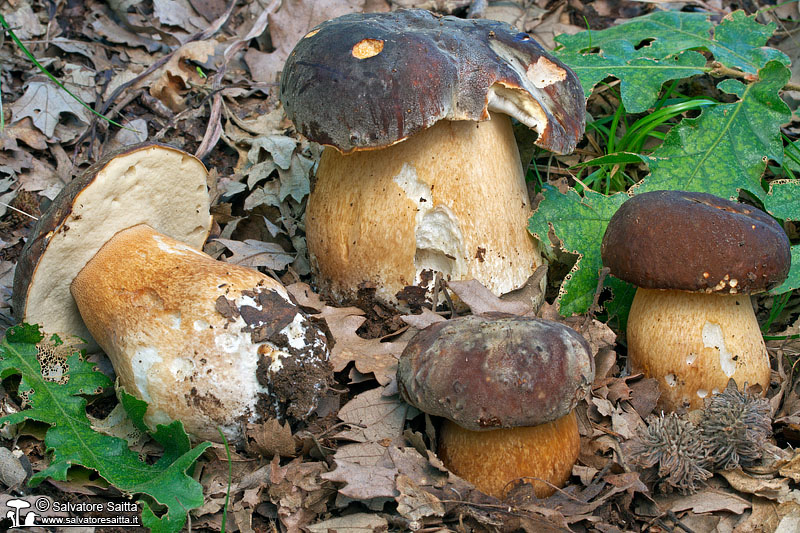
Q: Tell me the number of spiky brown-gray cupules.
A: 2